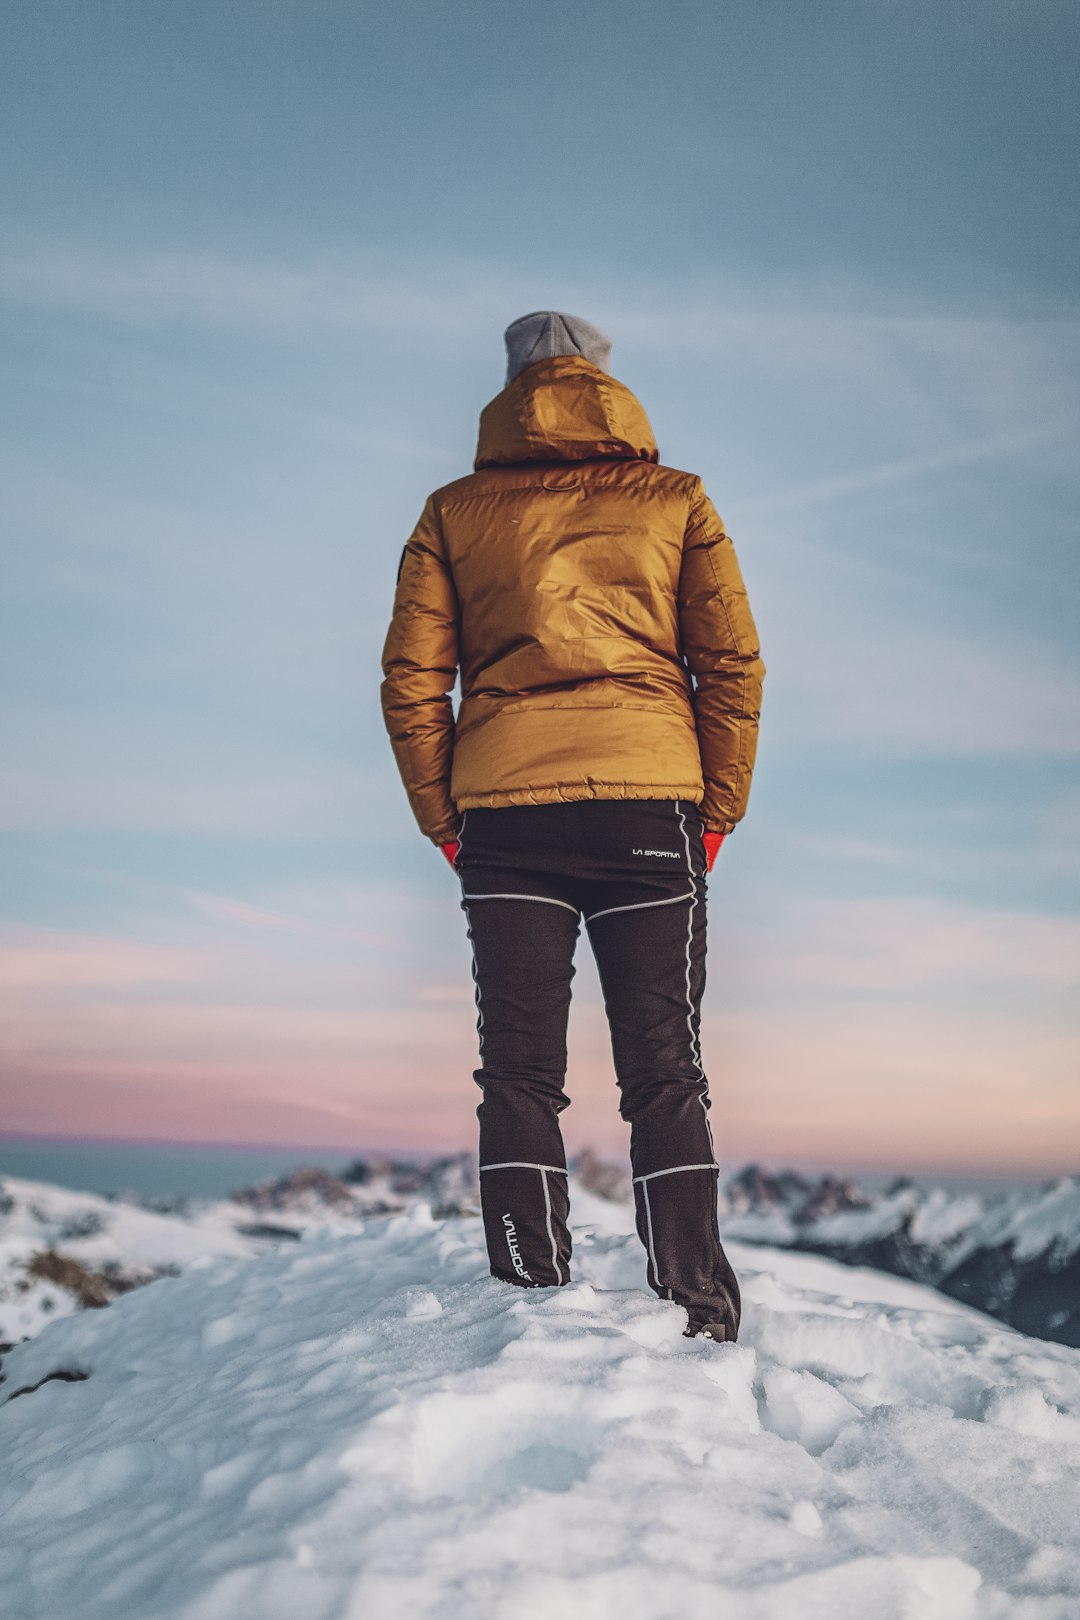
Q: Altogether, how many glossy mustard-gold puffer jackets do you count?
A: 1